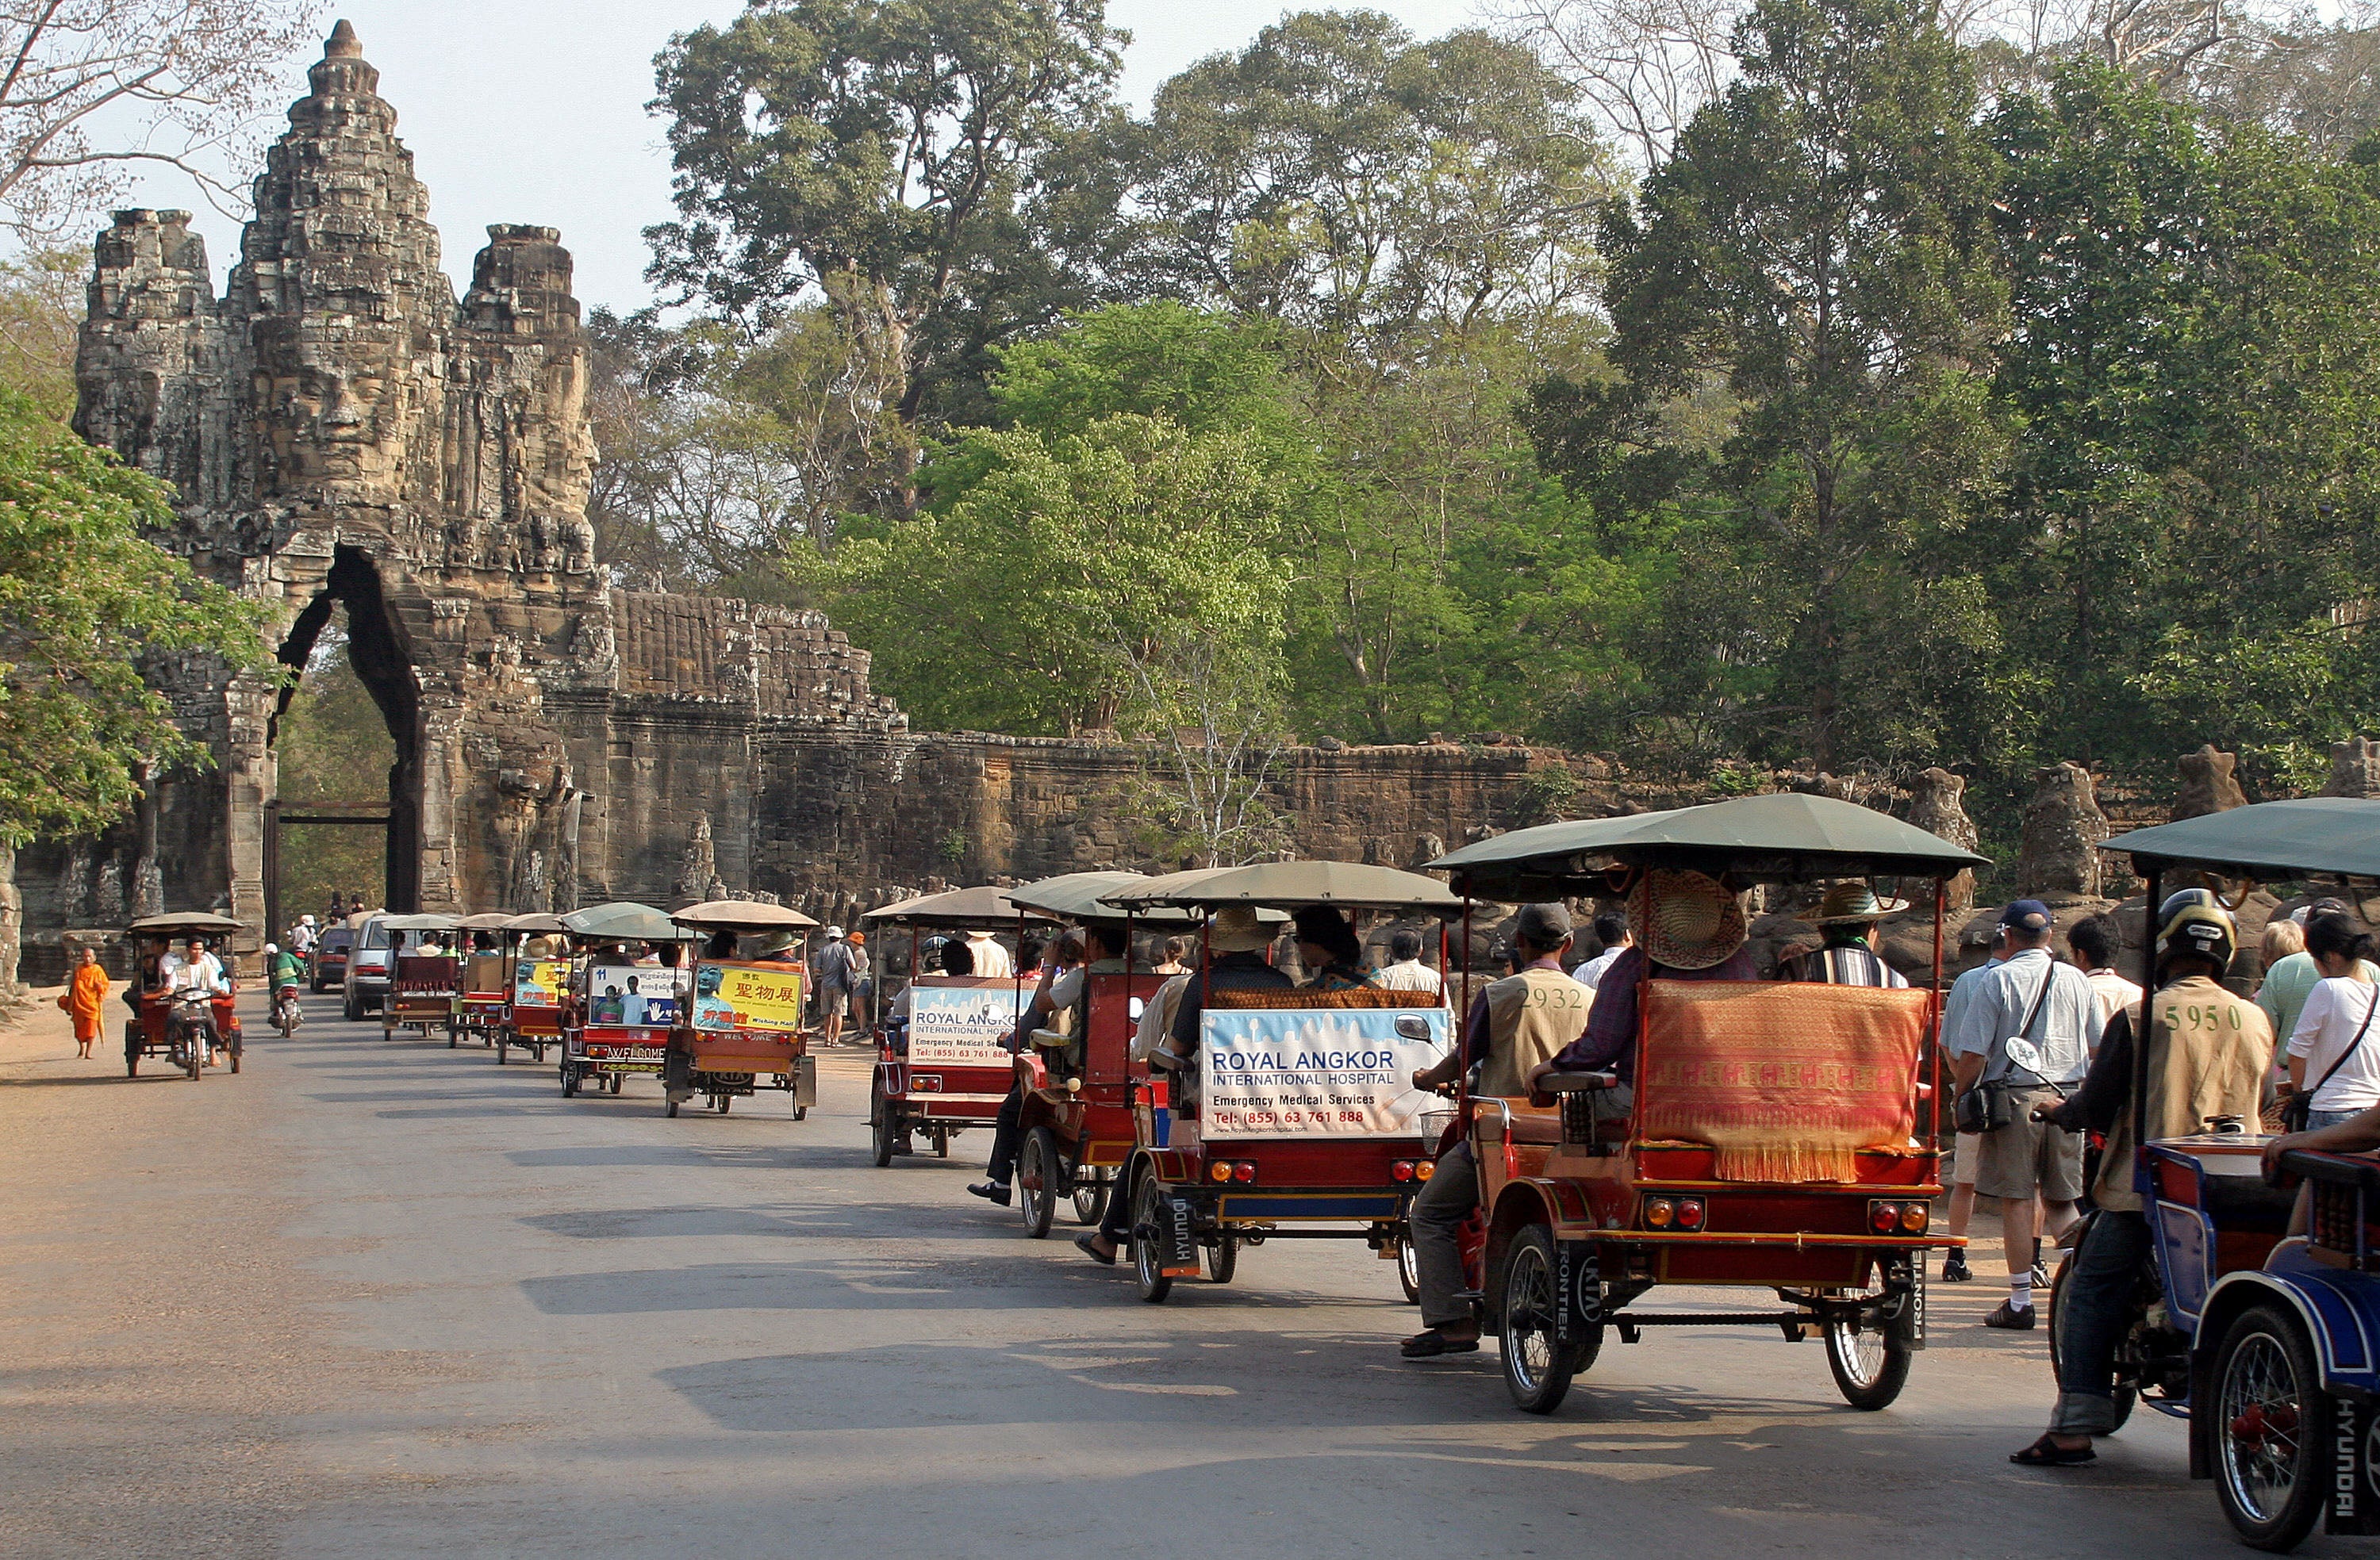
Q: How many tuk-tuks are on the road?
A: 11